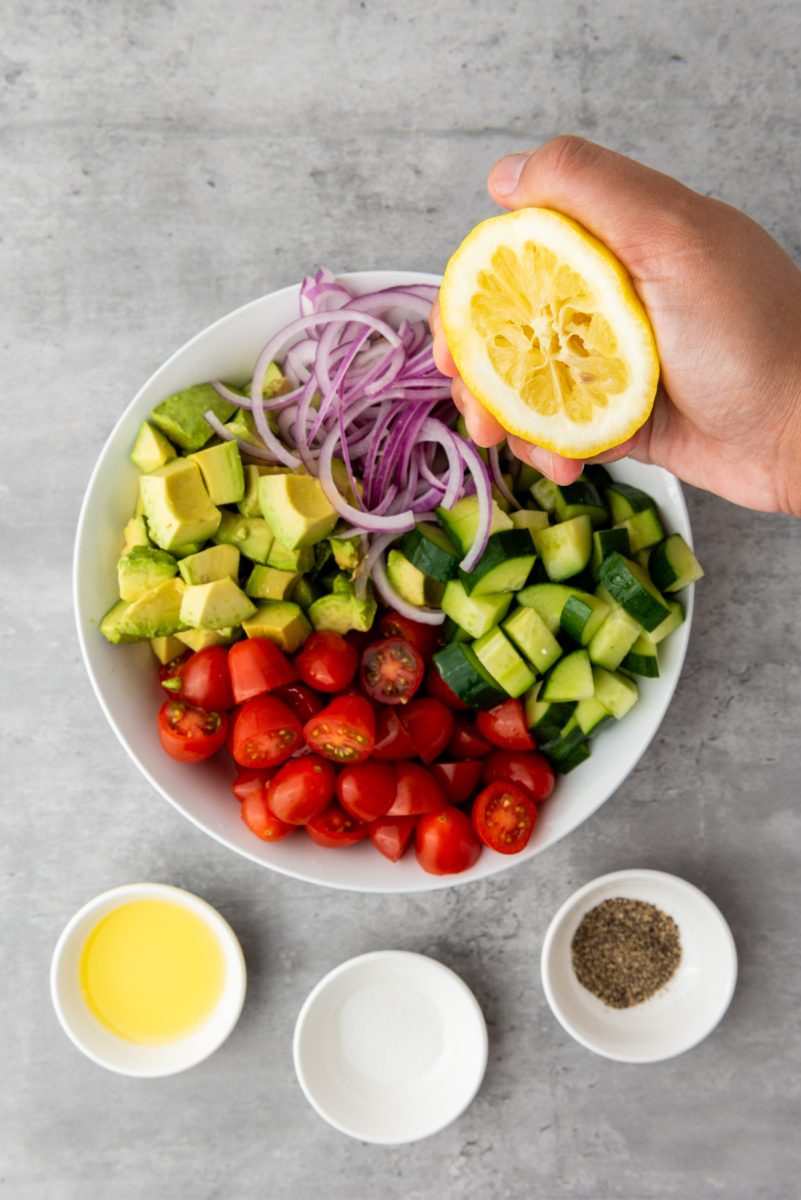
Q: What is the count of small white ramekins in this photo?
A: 3